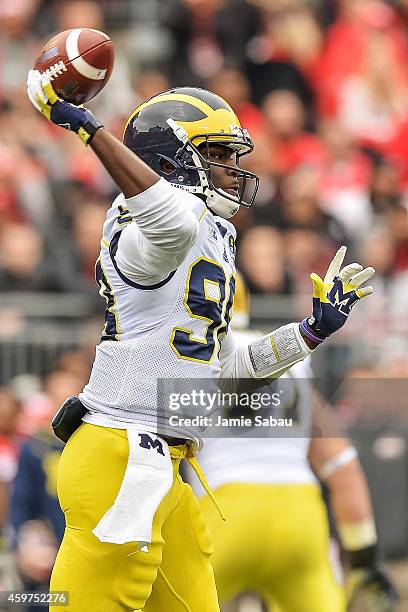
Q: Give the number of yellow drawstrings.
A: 1